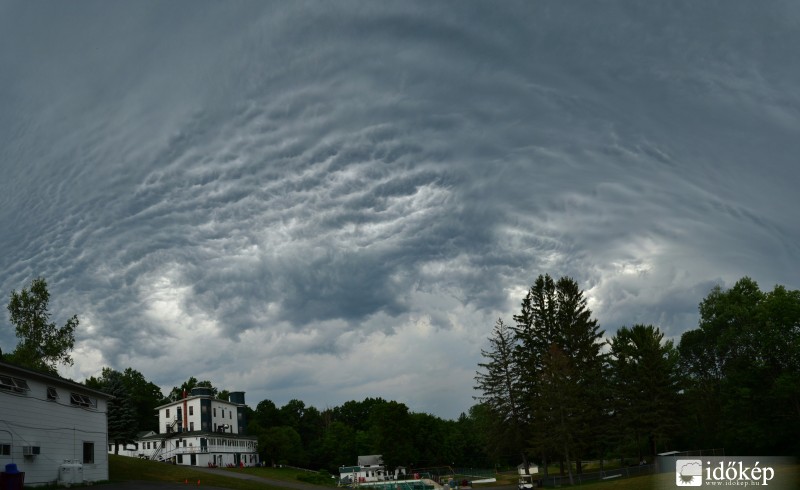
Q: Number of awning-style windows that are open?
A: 5